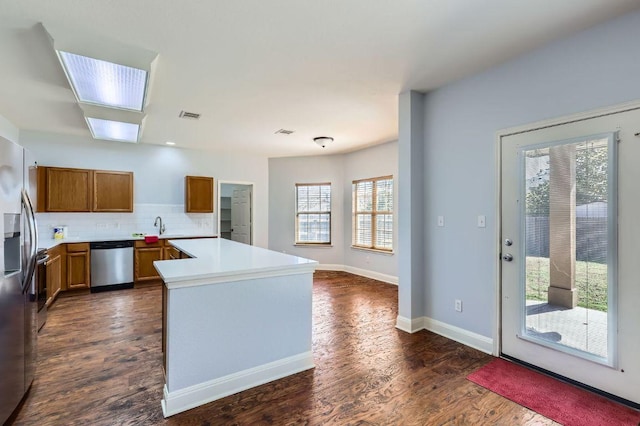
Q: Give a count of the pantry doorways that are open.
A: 1